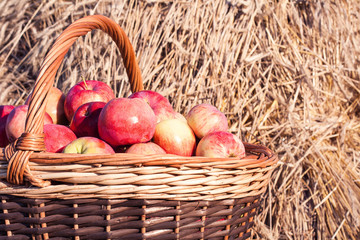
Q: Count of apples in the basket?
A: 13